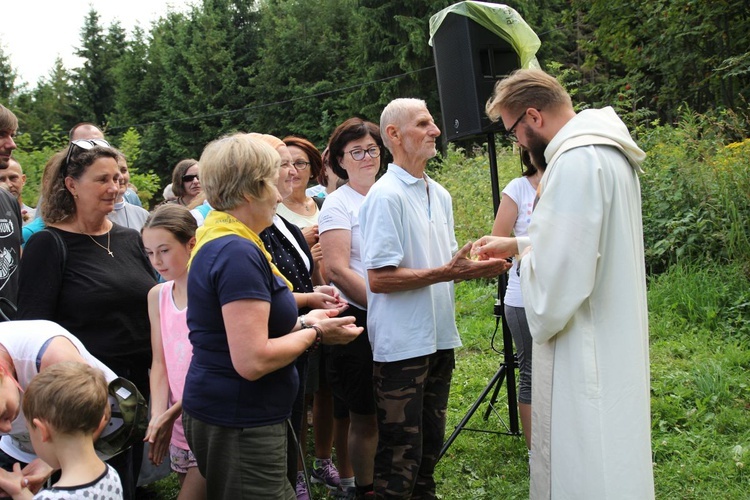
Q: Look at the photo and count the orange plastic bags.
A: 0